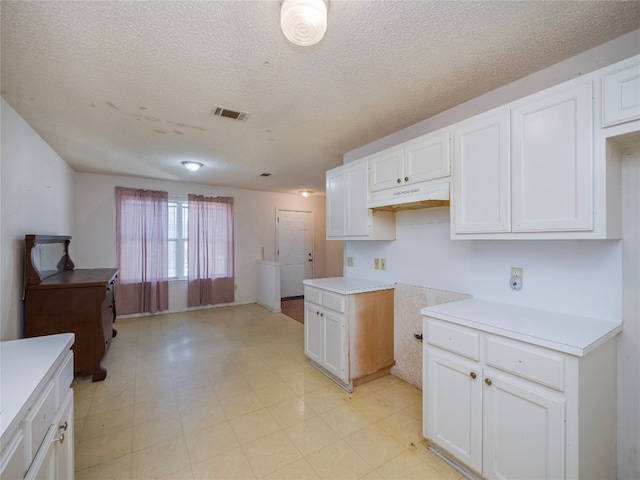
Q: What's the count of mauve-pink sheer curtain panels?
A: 2